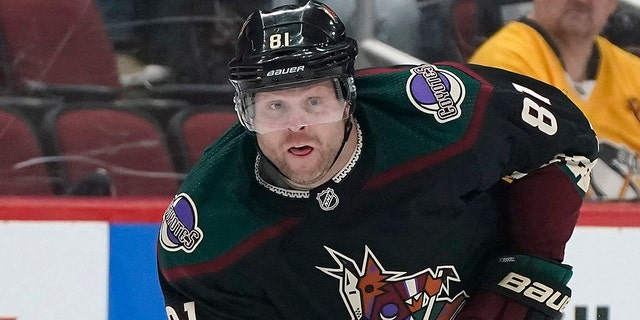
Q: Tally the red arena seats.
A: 4